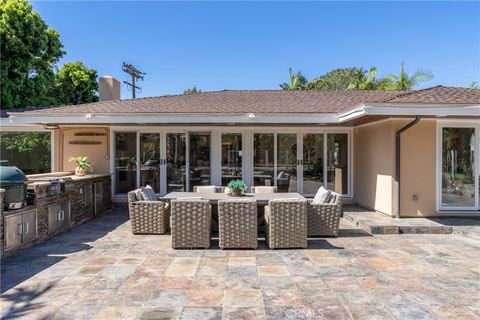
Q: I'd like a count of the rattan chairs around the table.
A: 8